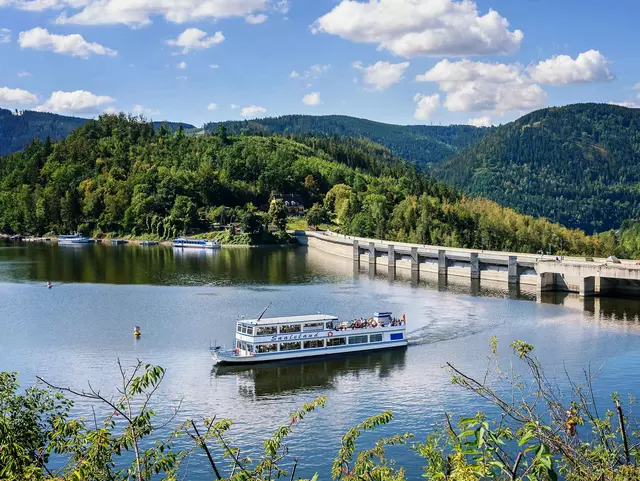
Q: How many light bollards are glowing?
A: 0